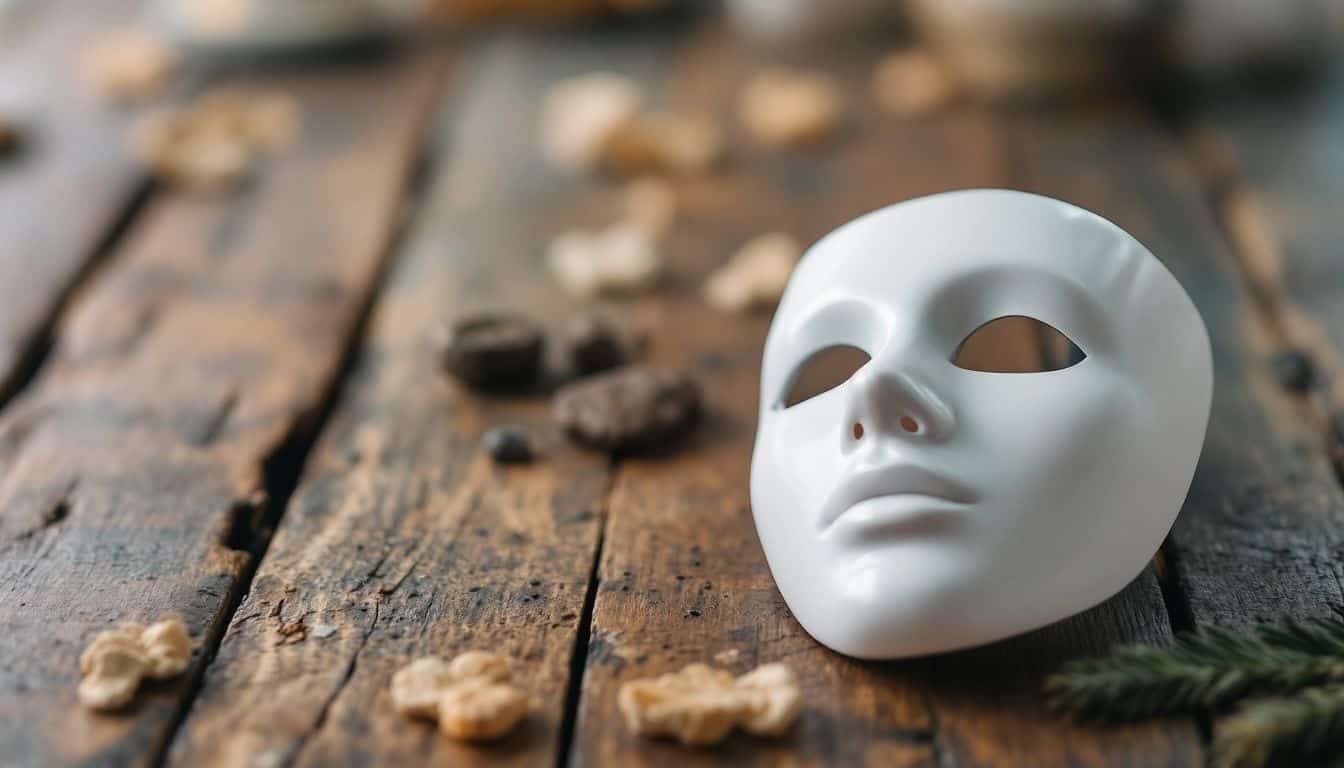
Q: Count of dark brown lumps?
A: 4